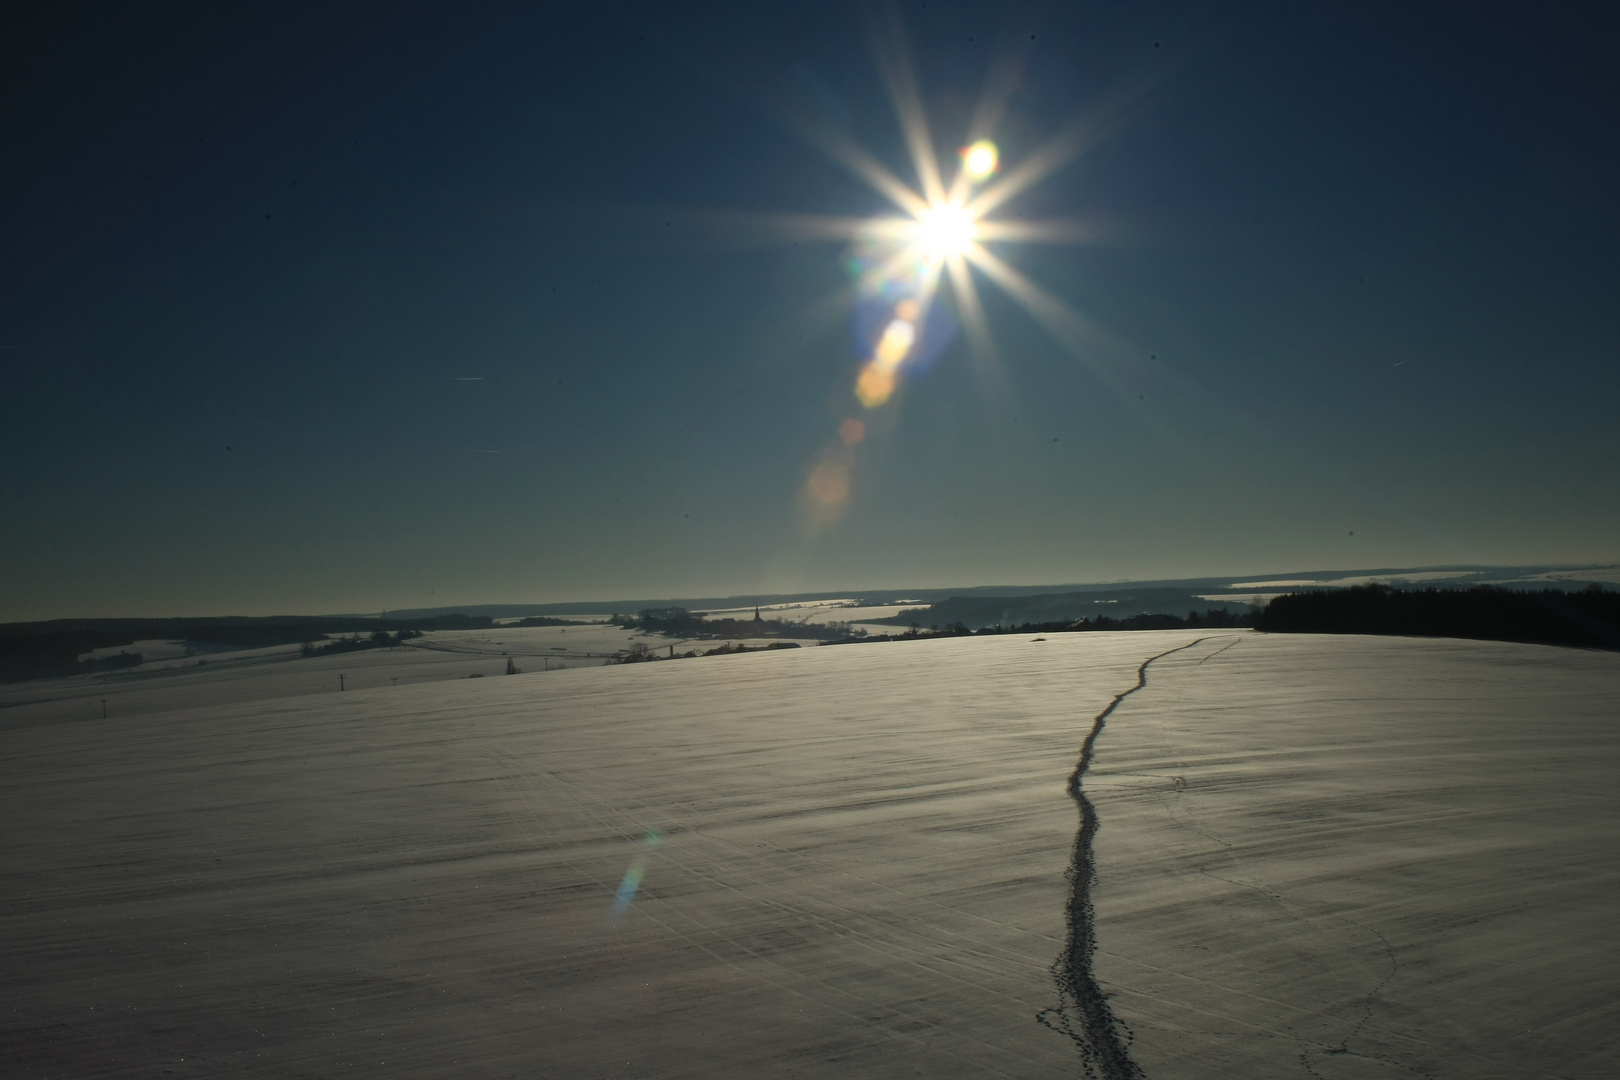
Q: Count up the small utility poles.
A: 4